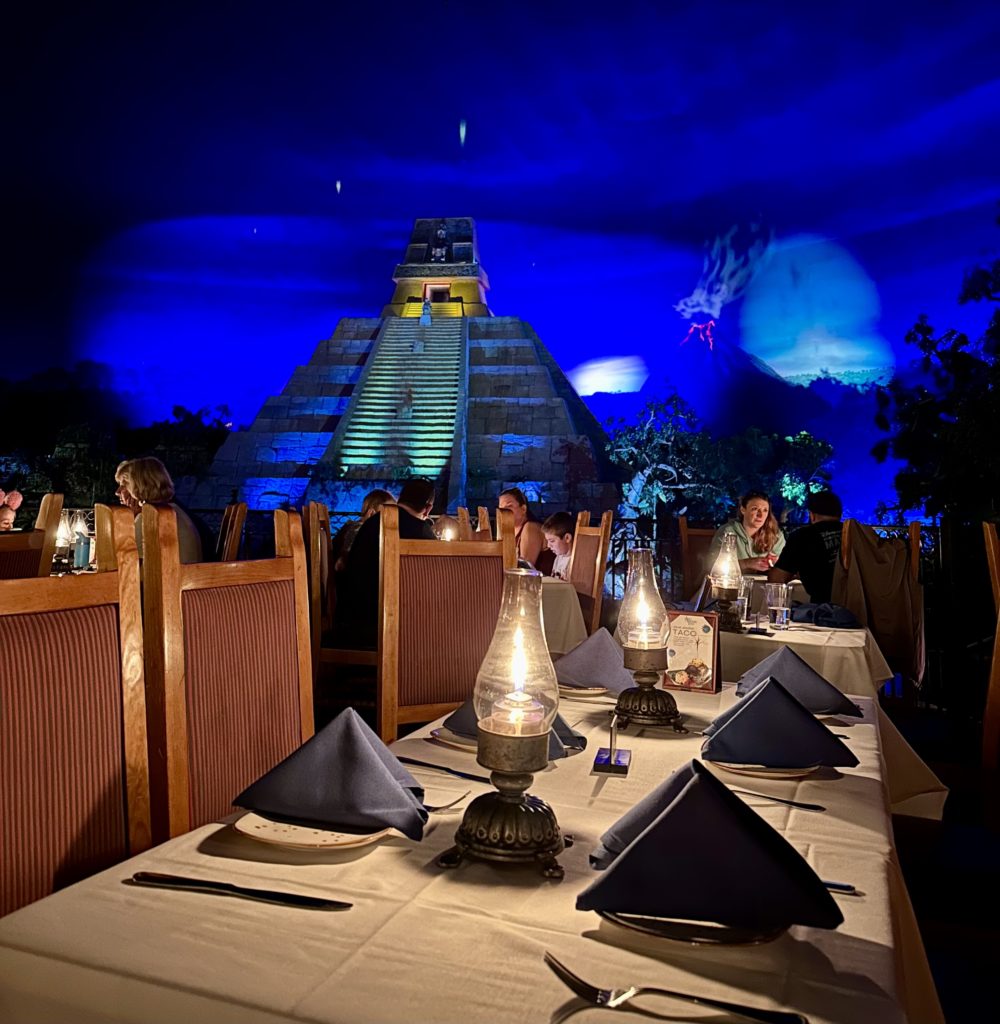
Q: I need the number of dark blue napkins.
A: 6